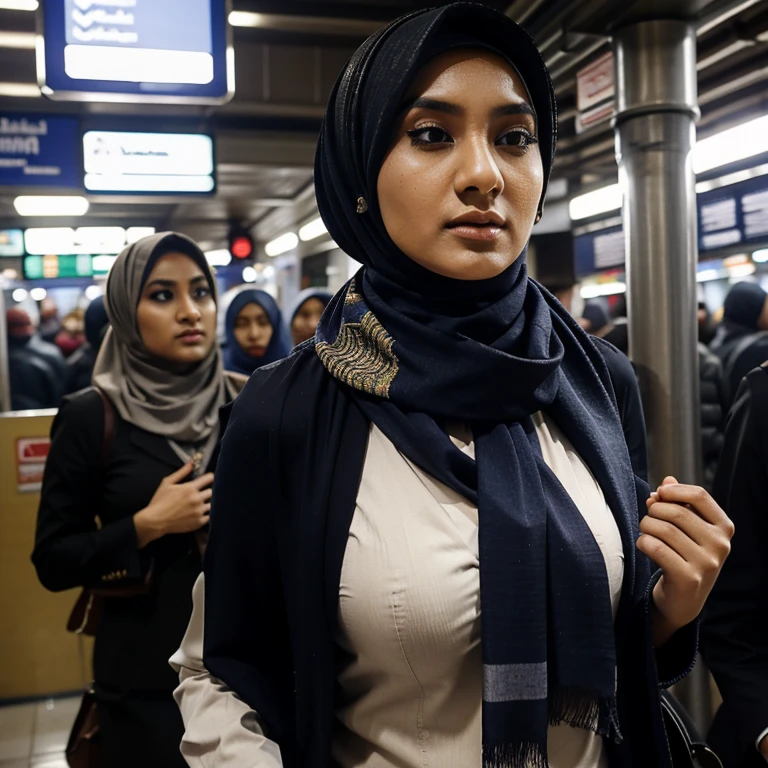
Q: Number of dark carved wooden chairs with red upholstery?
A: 0